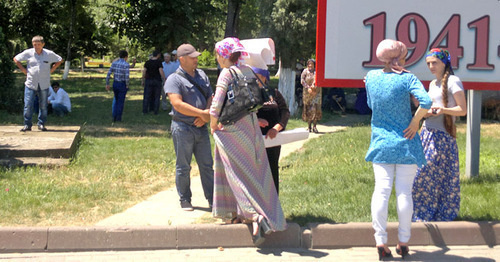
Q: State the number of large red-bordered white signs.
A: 1